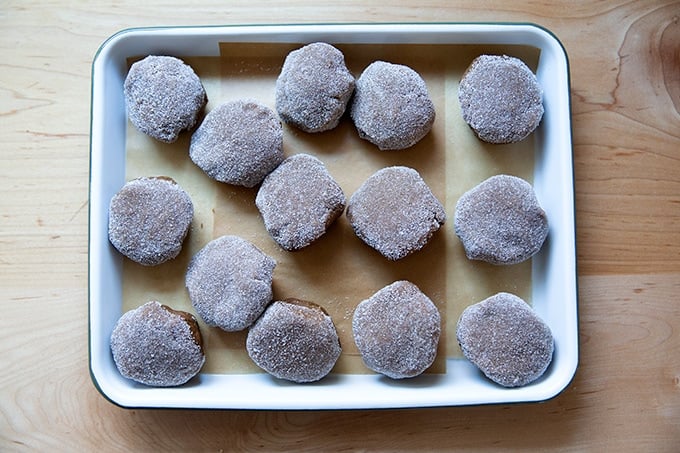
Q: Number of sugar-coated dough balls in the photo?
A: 14